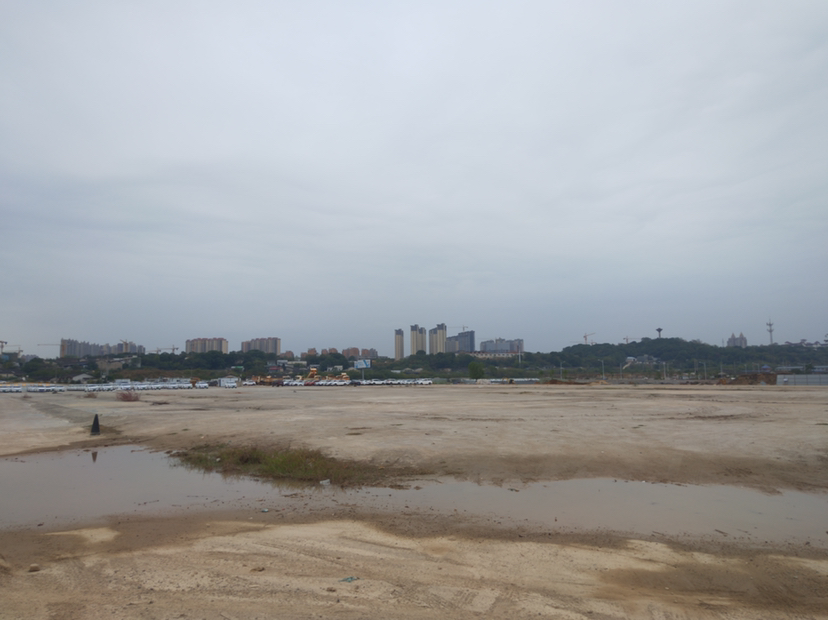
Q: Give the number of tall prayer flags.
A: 0